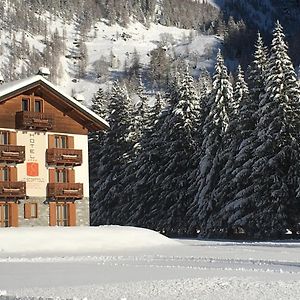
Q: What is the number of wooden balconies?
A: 5